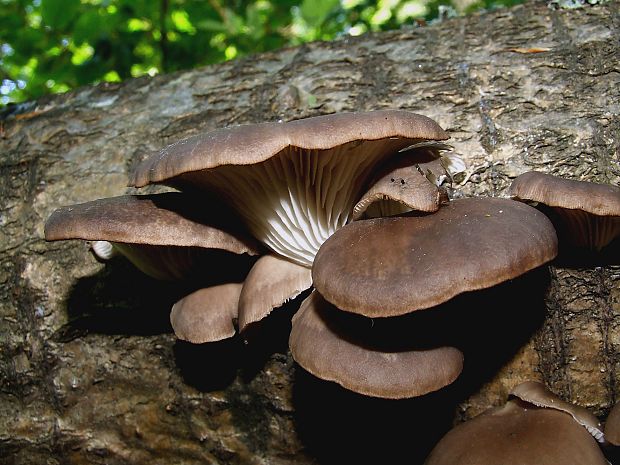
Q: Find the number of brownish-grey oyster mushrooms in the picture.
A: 11